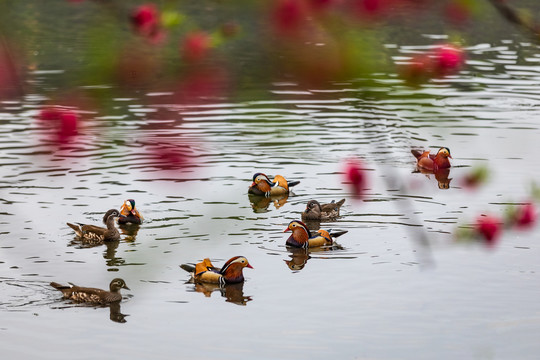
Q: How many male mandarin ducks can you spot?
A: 5